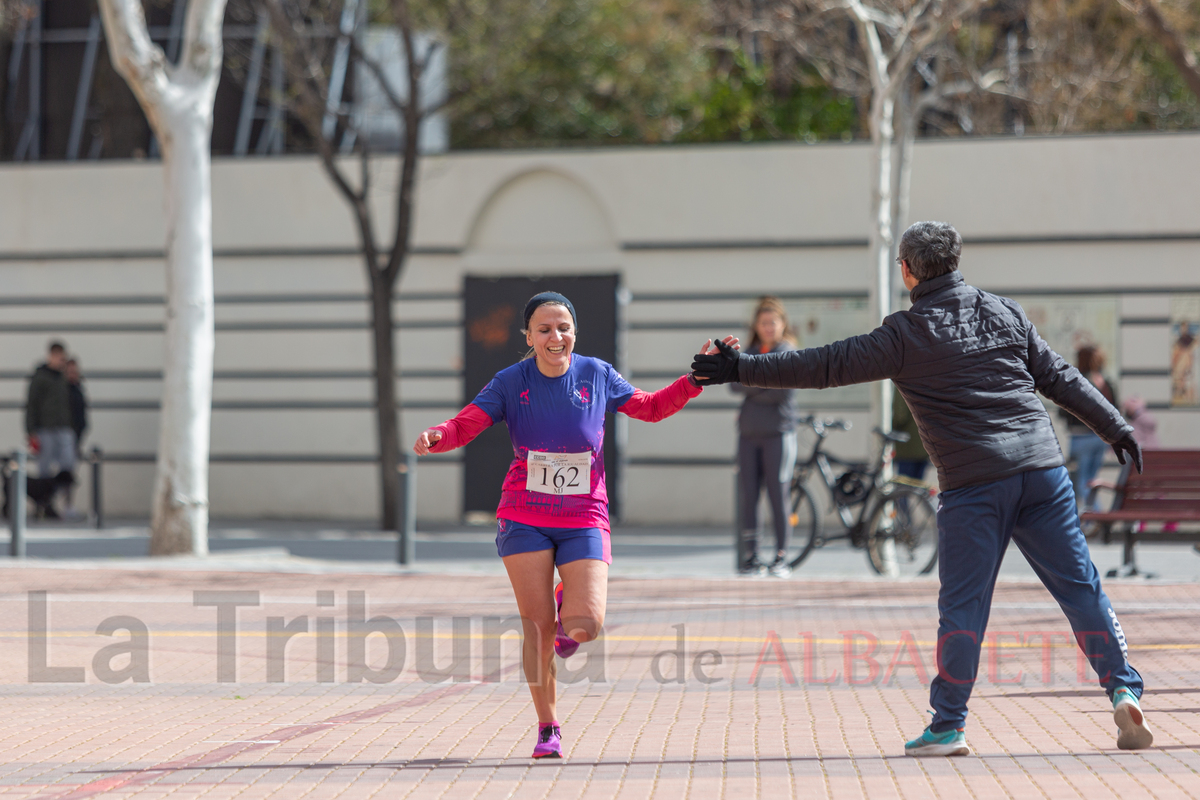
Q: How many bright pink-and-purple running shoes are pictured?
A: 2